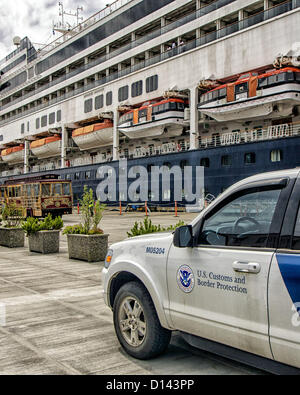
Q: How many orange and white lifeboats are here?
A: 5